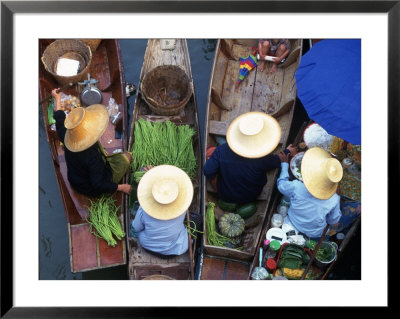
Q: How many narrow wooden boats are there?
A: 4